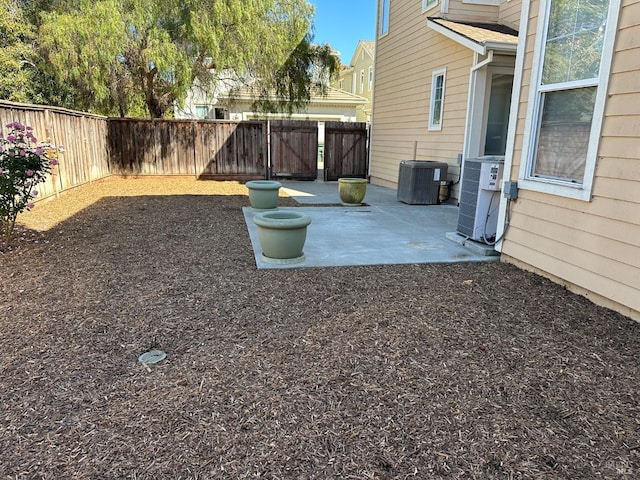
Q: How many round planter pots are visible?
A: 3